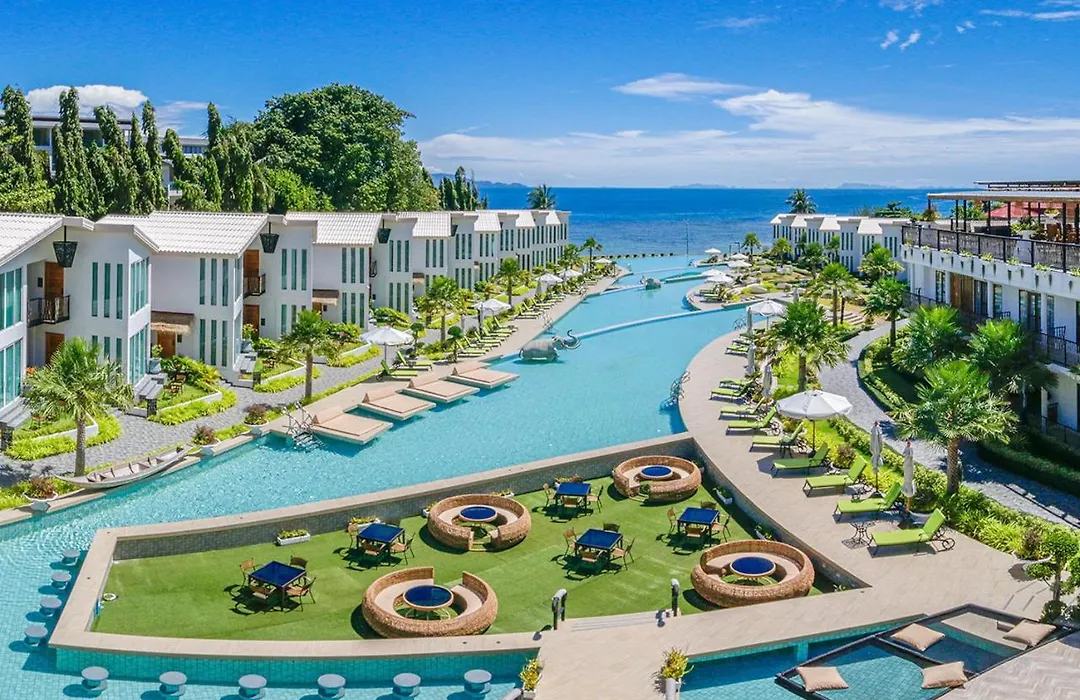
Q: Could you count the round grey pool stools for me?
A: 10